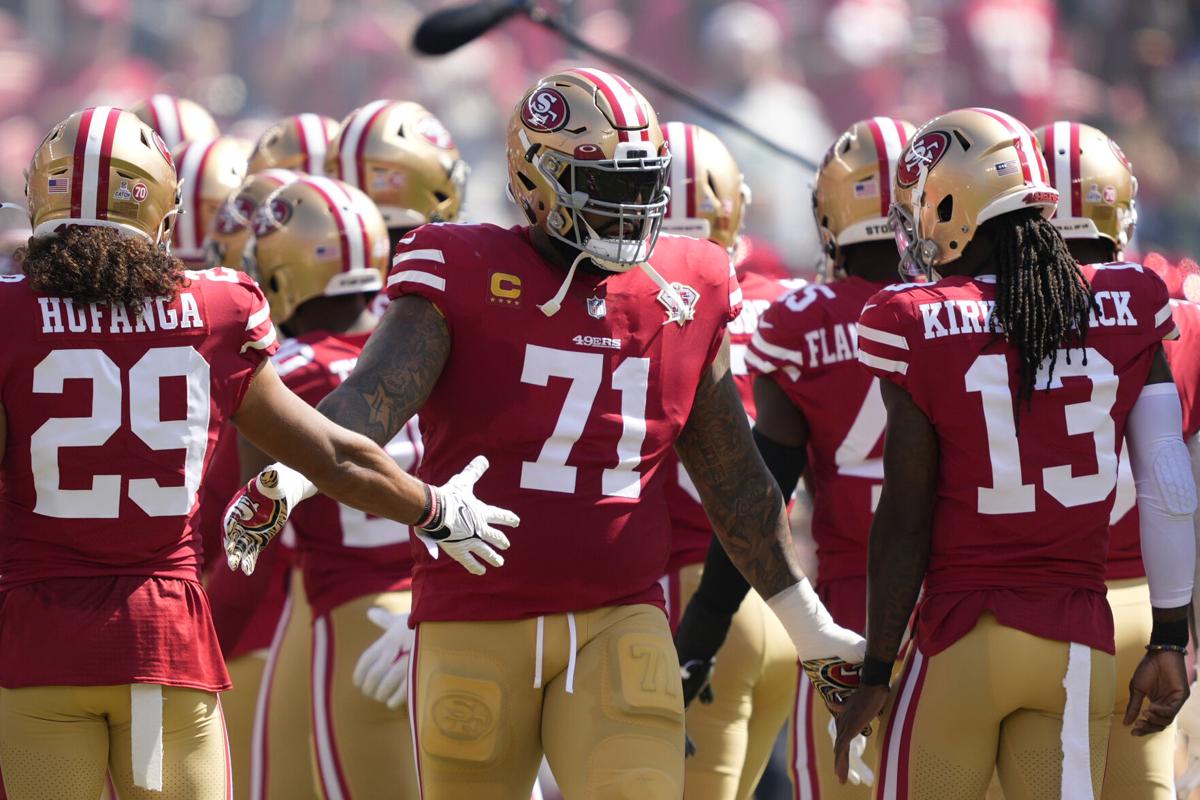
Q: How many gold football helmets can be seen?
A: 12